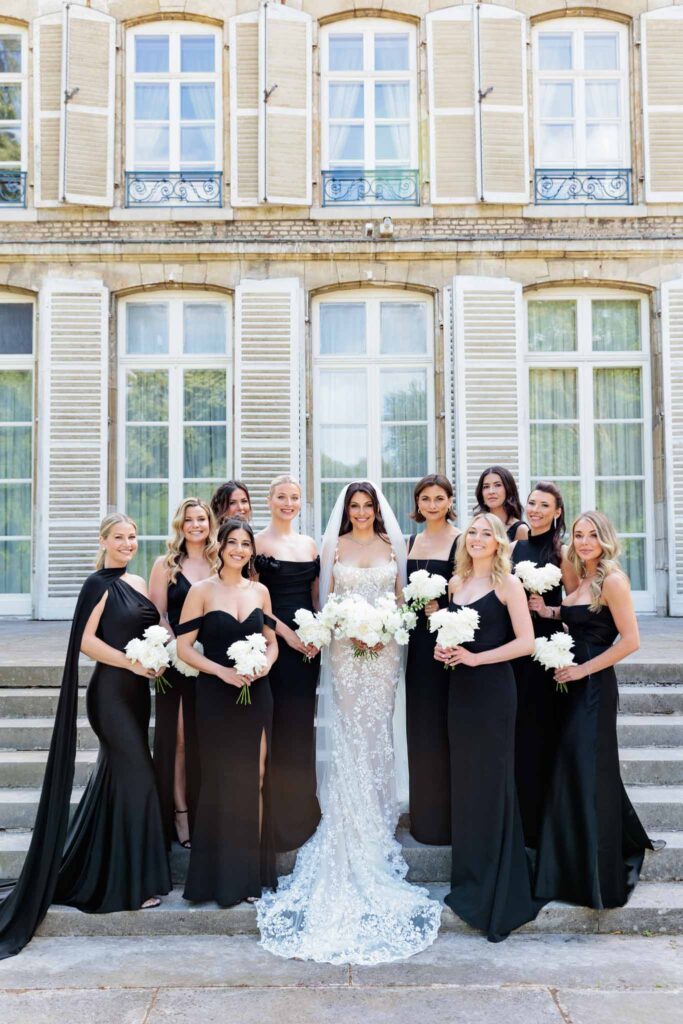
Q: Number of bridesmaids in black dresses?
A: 10